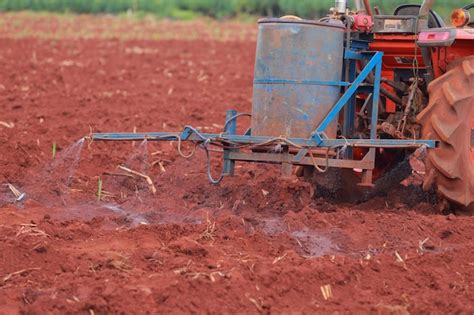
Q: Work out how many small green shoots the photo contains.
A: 2